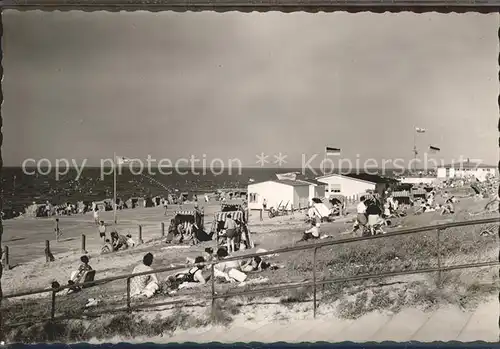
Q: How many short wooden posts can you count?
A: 5